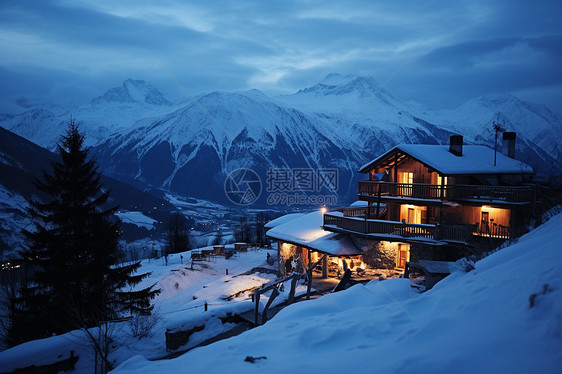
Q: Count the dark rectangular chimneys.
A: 2